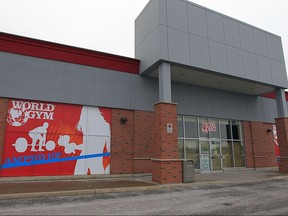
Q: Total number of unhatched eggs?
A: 0